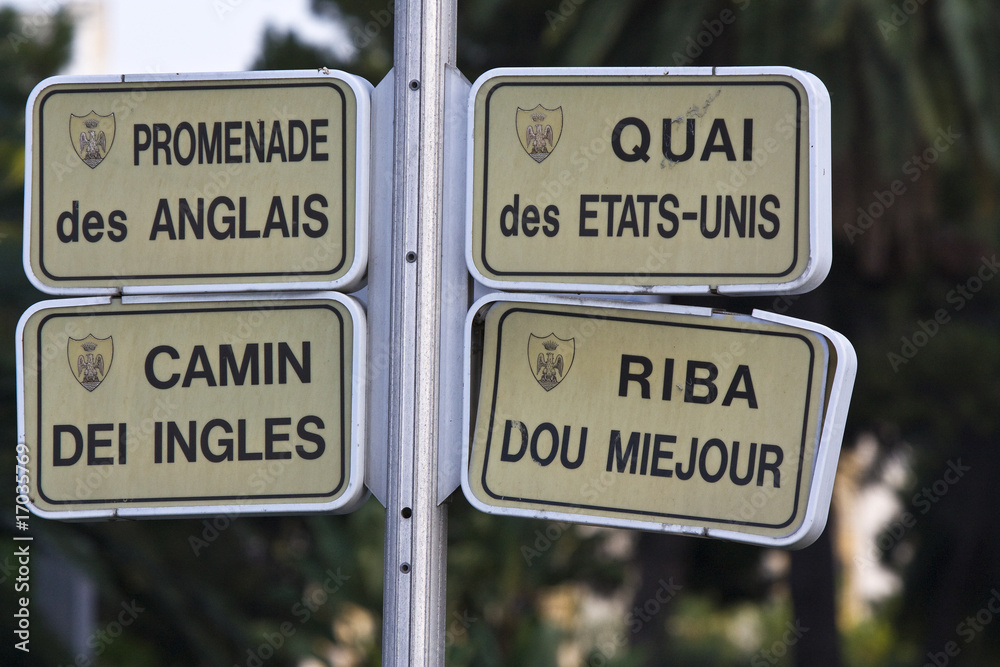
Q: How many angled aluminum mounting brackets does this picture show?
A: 2